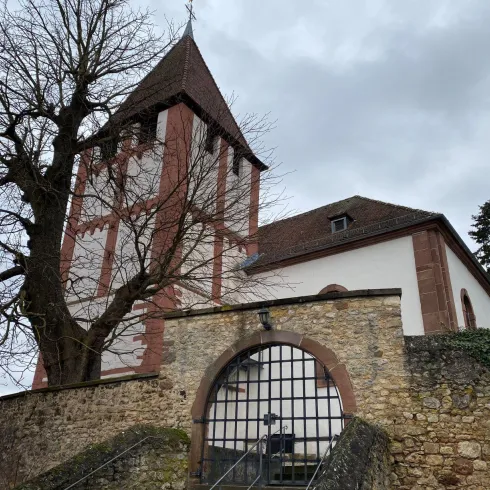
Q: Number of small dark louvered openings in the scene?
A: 4